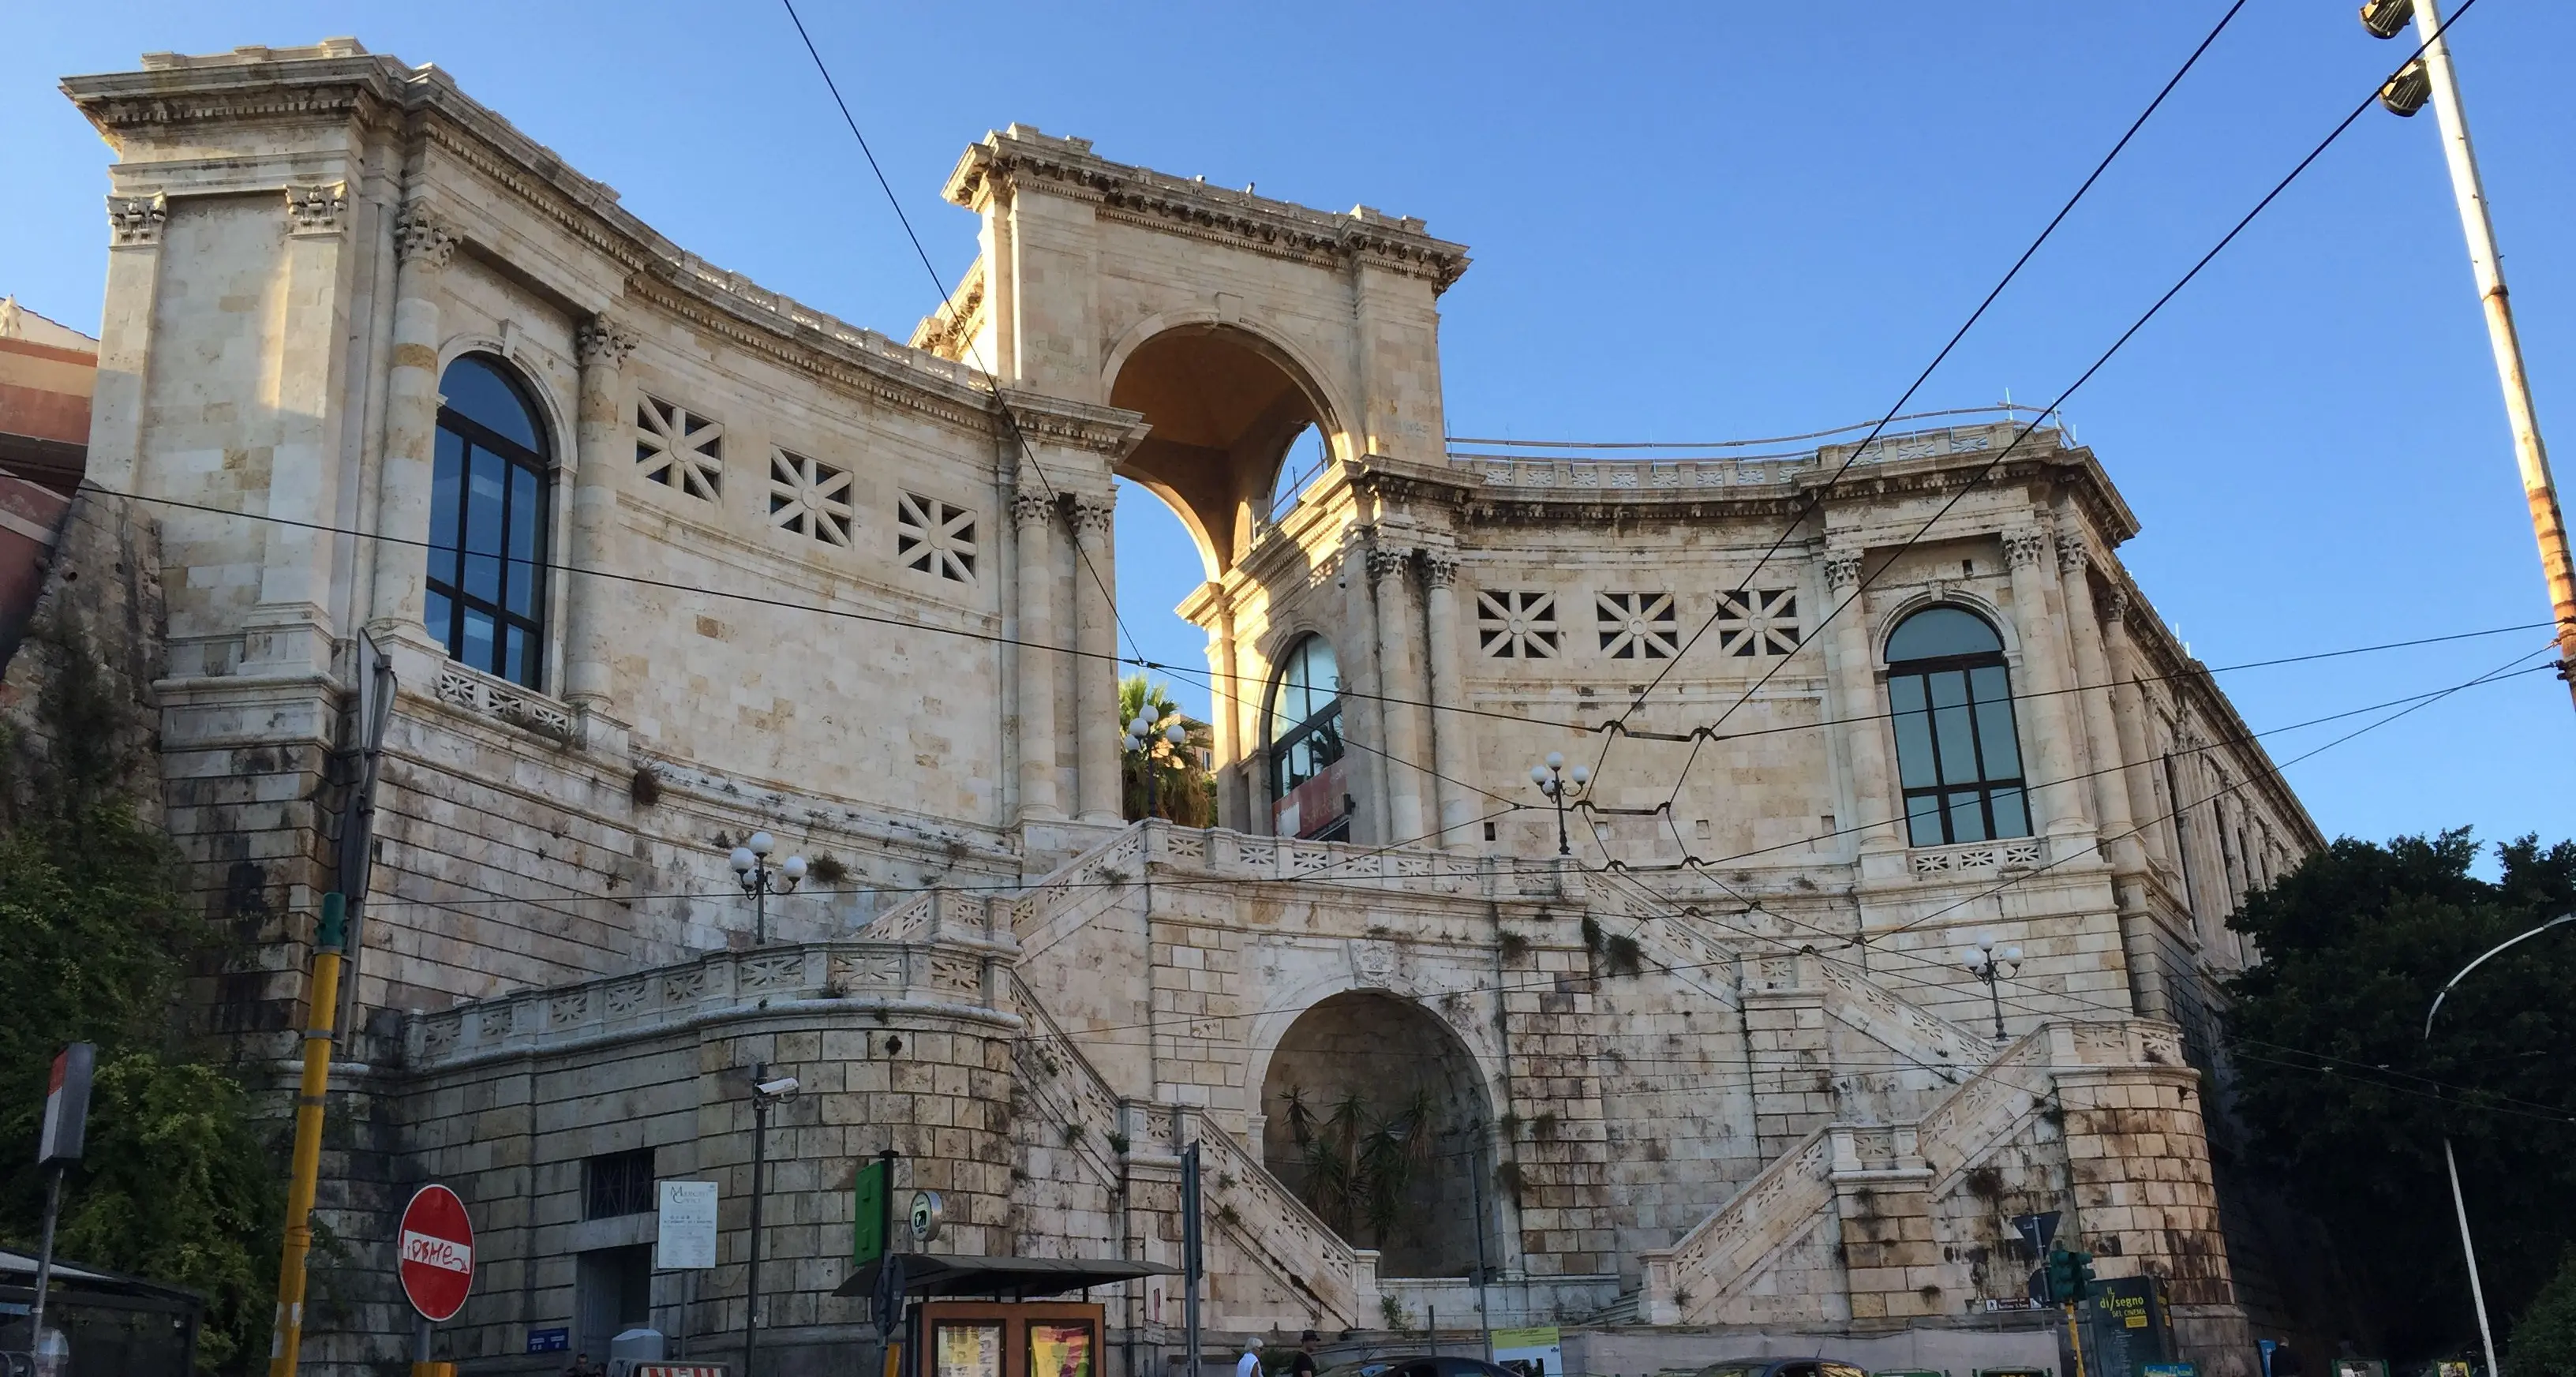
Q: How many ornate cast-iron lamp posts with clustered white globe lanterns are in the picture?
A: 4